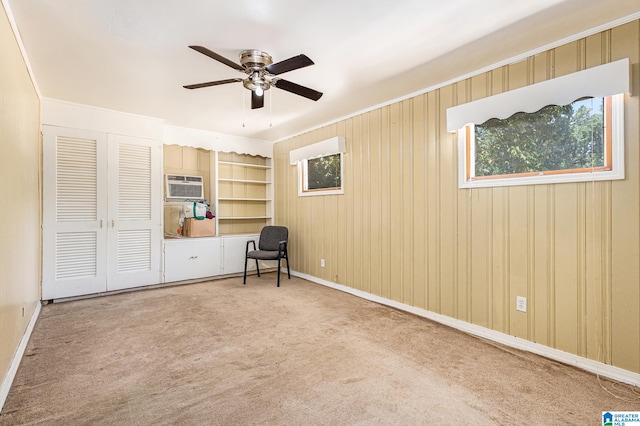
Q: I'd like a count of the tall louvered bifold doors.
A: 2